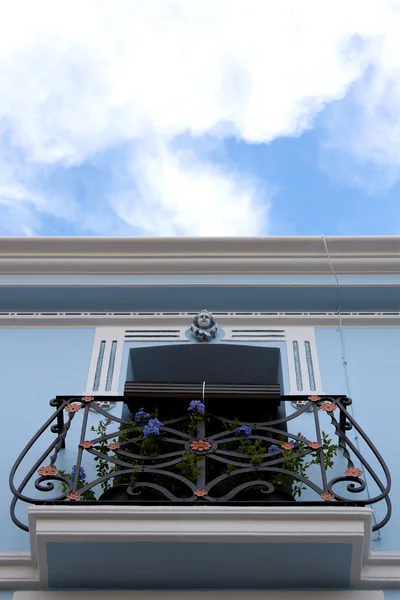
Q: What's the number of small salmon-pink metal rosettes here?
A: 14